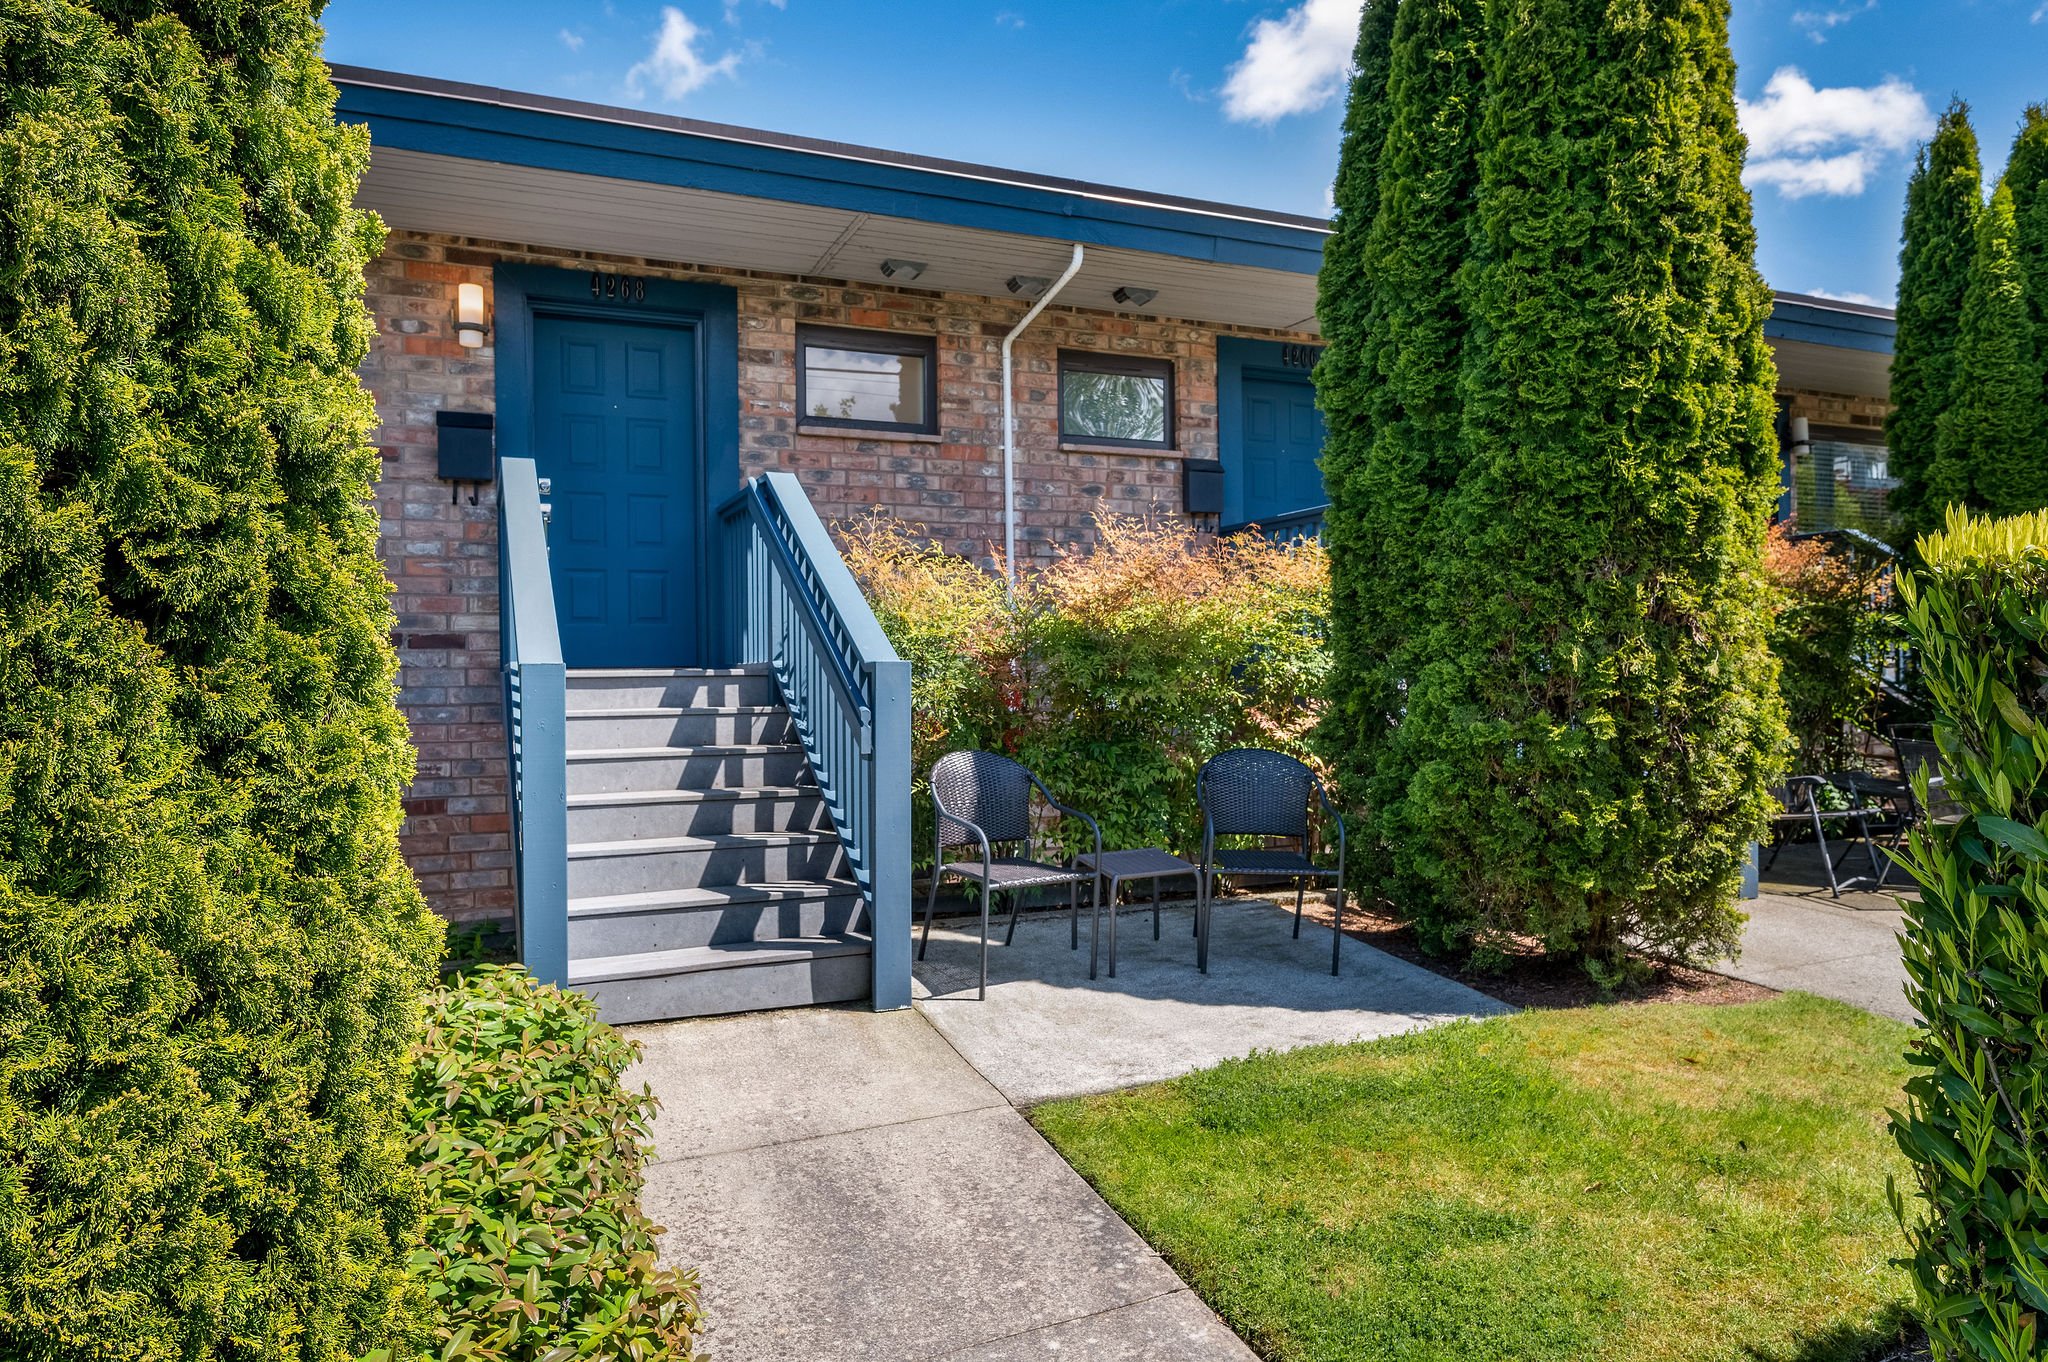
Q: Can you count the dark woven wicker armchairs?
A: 2